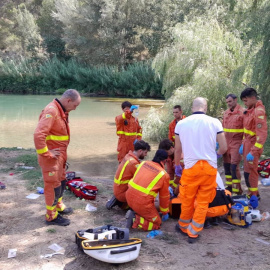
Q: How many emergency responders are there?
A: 9